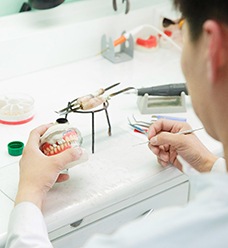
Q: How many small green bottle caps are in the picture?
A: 1